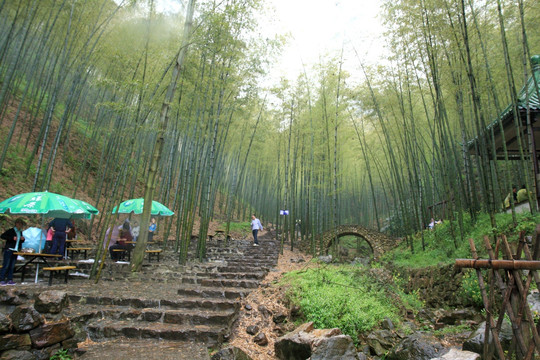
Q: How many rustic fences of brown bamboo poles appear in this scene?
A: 1